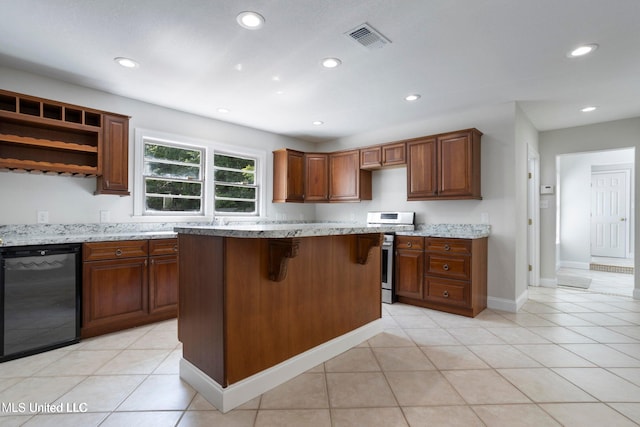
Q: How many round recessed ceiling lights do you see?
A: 8